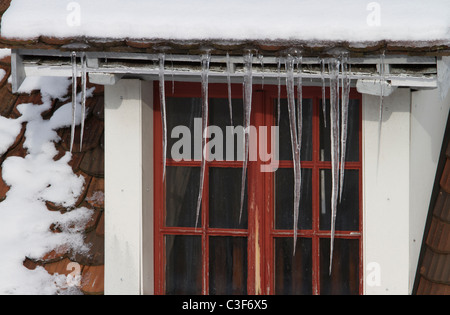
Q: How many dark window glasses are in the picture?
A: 12